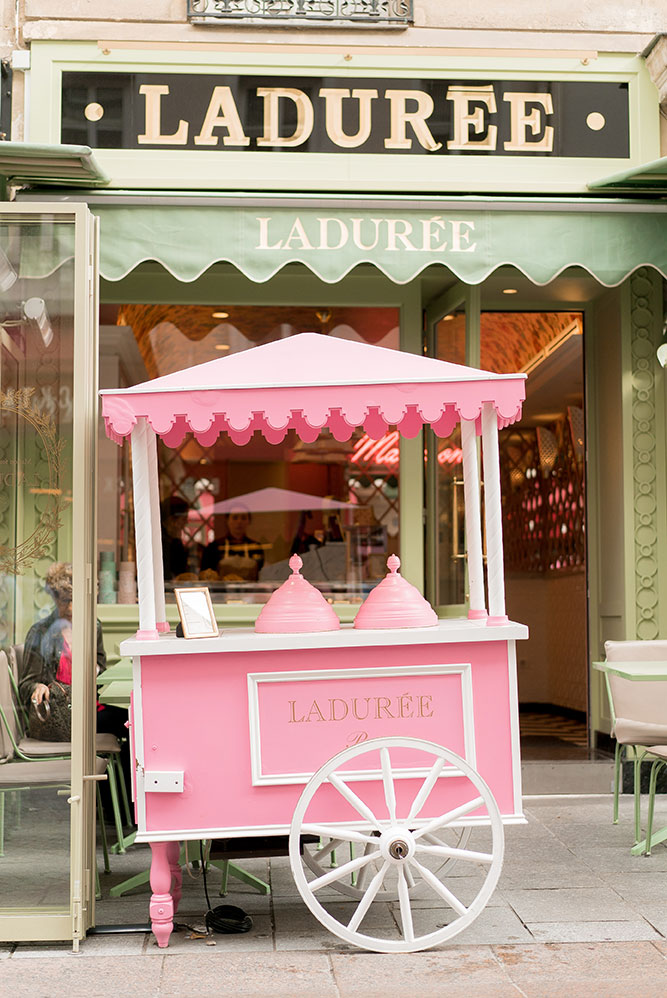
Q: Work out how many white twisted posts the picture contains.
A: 4